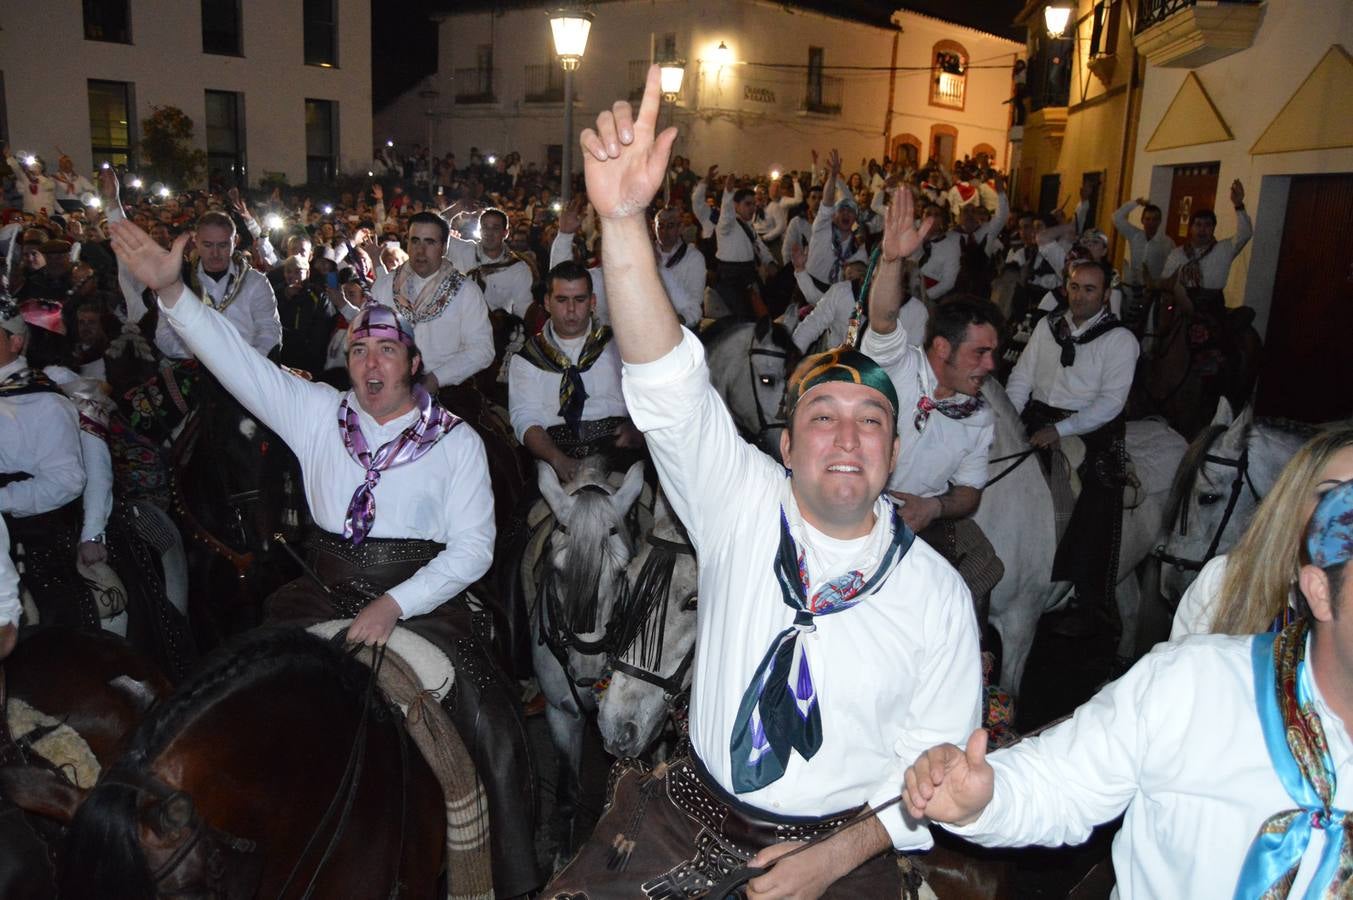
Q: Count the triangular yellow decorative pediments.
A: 2